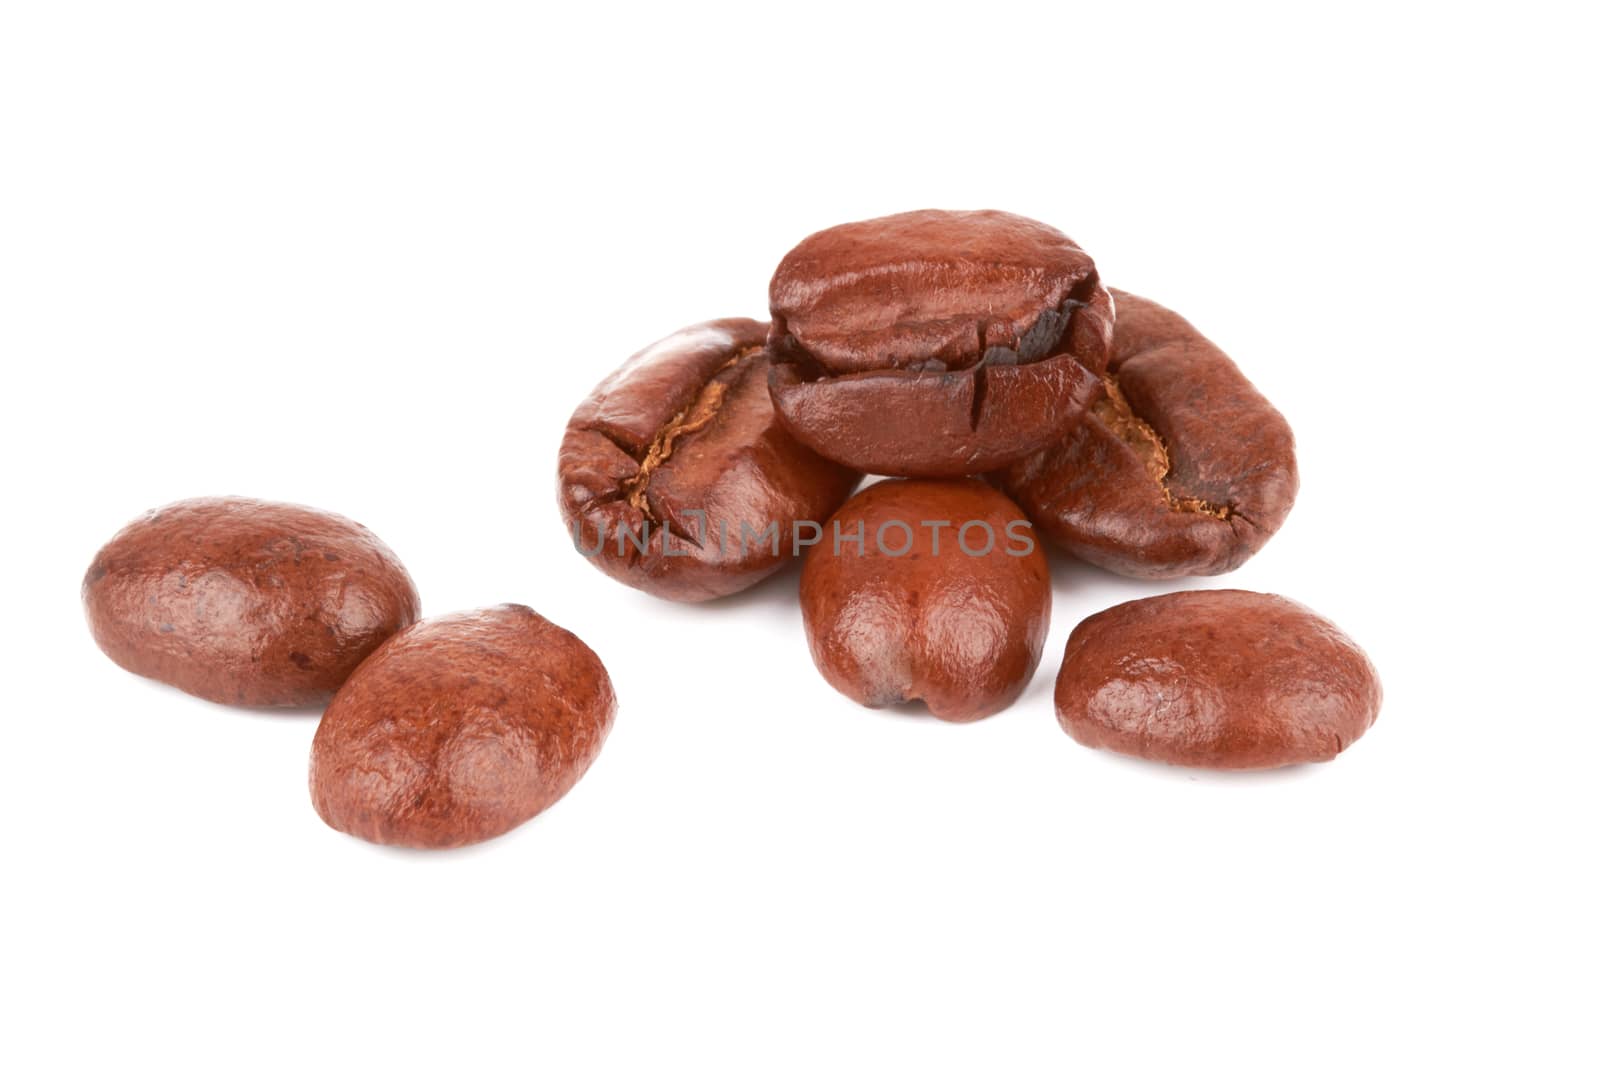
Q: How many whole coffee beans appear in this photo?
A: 7